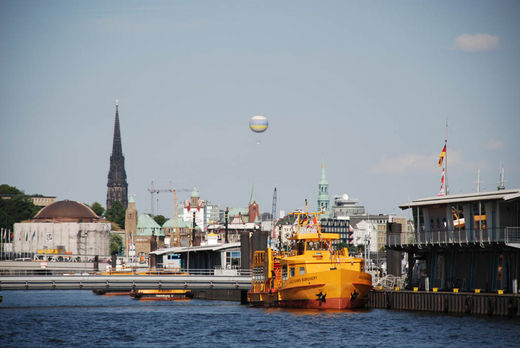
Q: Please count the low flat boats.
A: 2